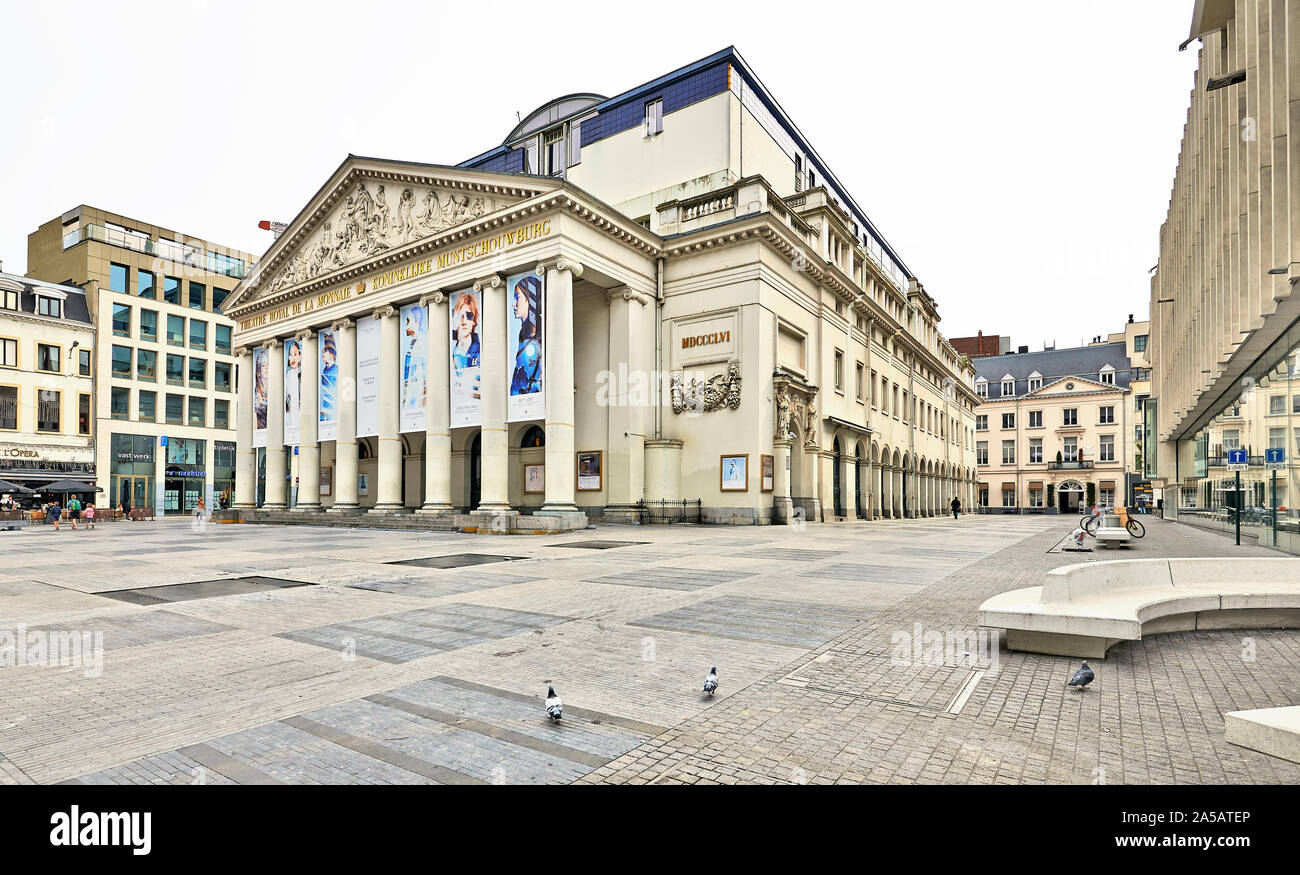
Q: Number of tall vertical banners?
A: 7